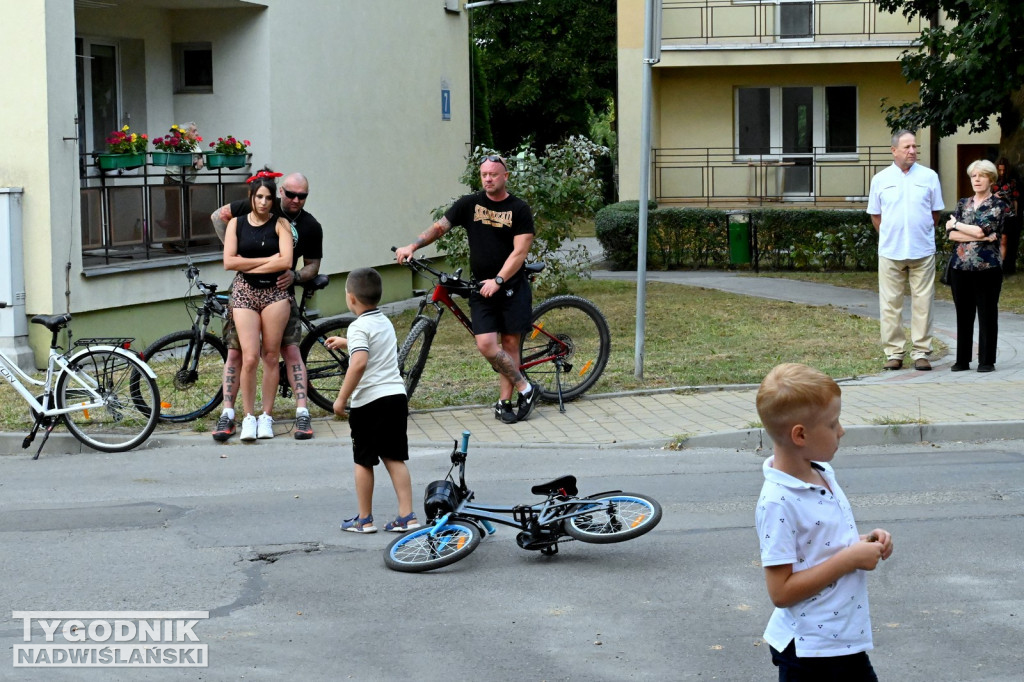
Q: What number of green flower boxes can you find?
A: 3